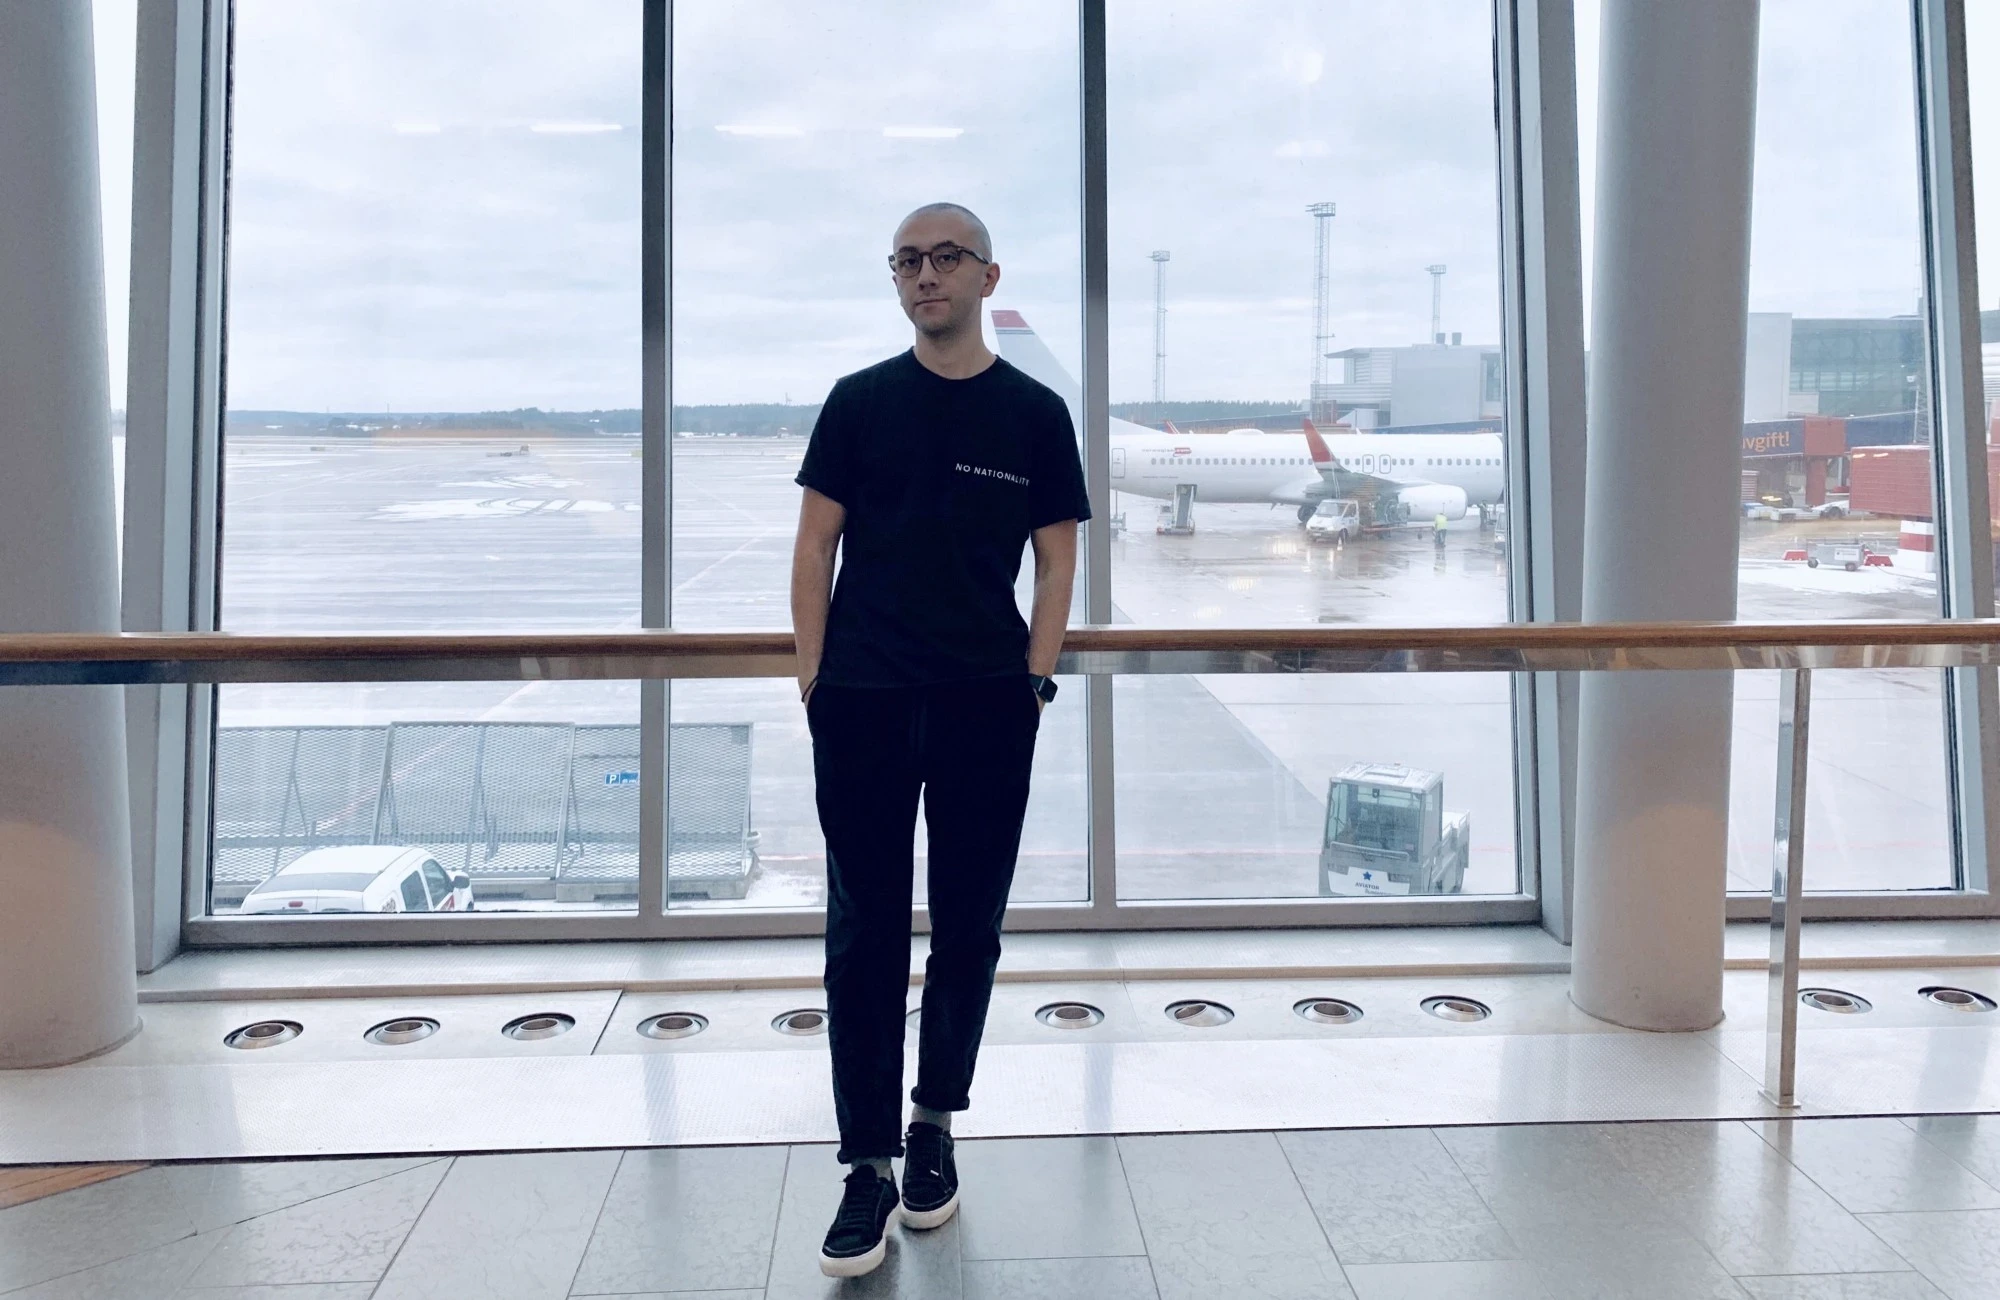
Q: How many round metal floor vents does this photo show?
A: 12